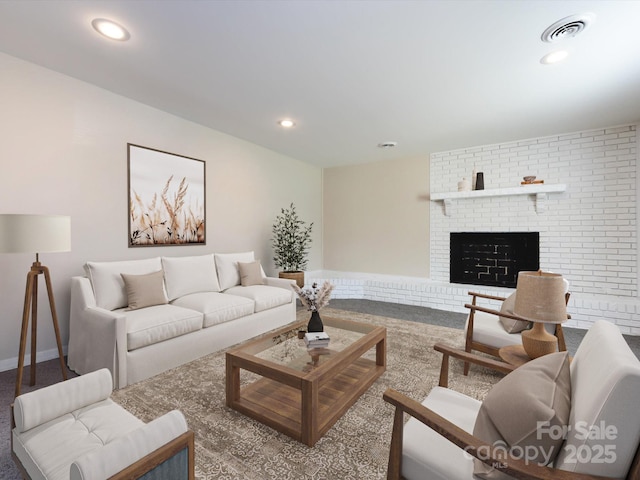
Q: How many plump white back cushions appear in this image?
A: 3